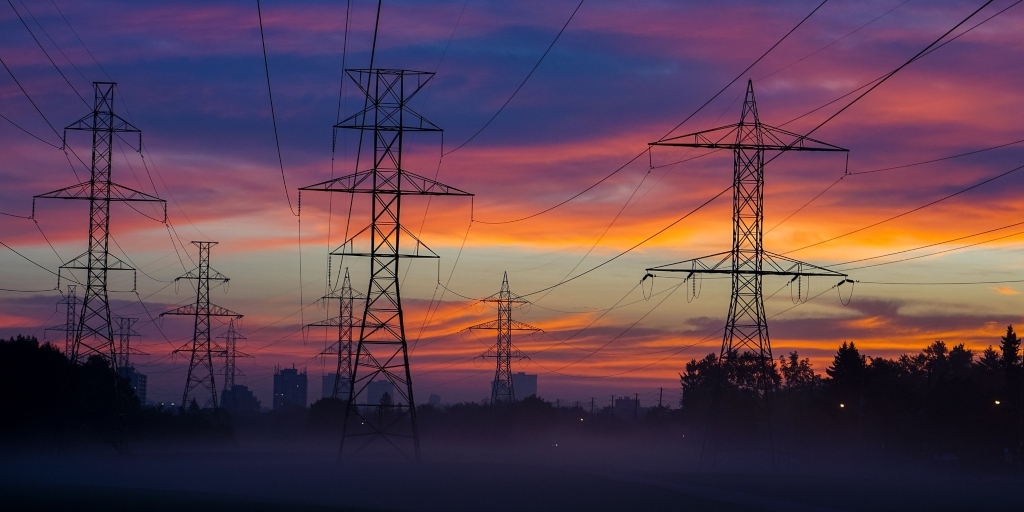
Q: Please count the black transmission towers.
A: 9